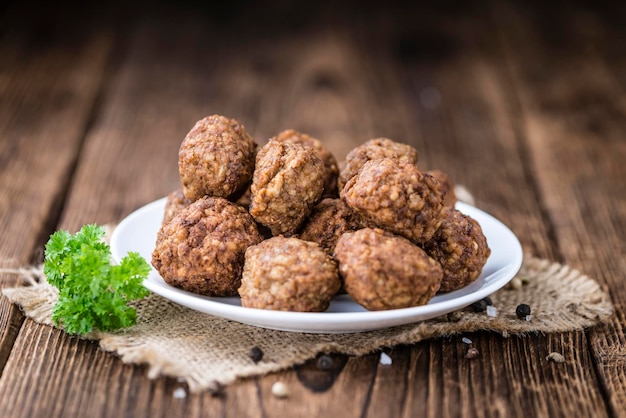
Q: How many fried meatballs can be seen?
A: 12